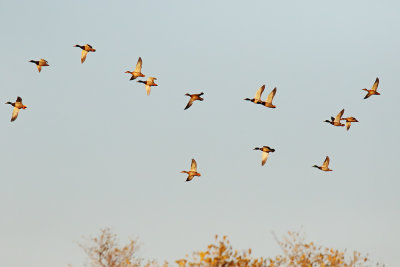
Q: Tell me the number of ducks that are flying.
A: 14